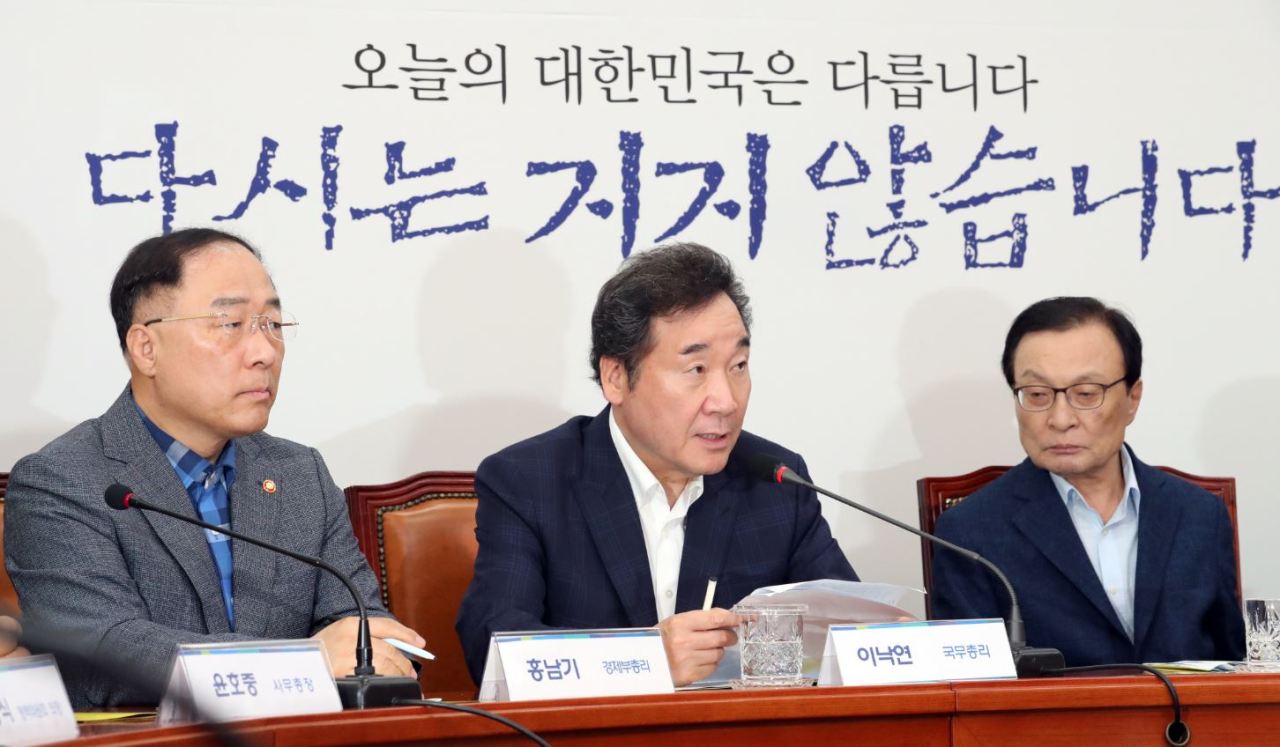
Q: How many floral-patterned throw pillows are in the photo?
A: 0